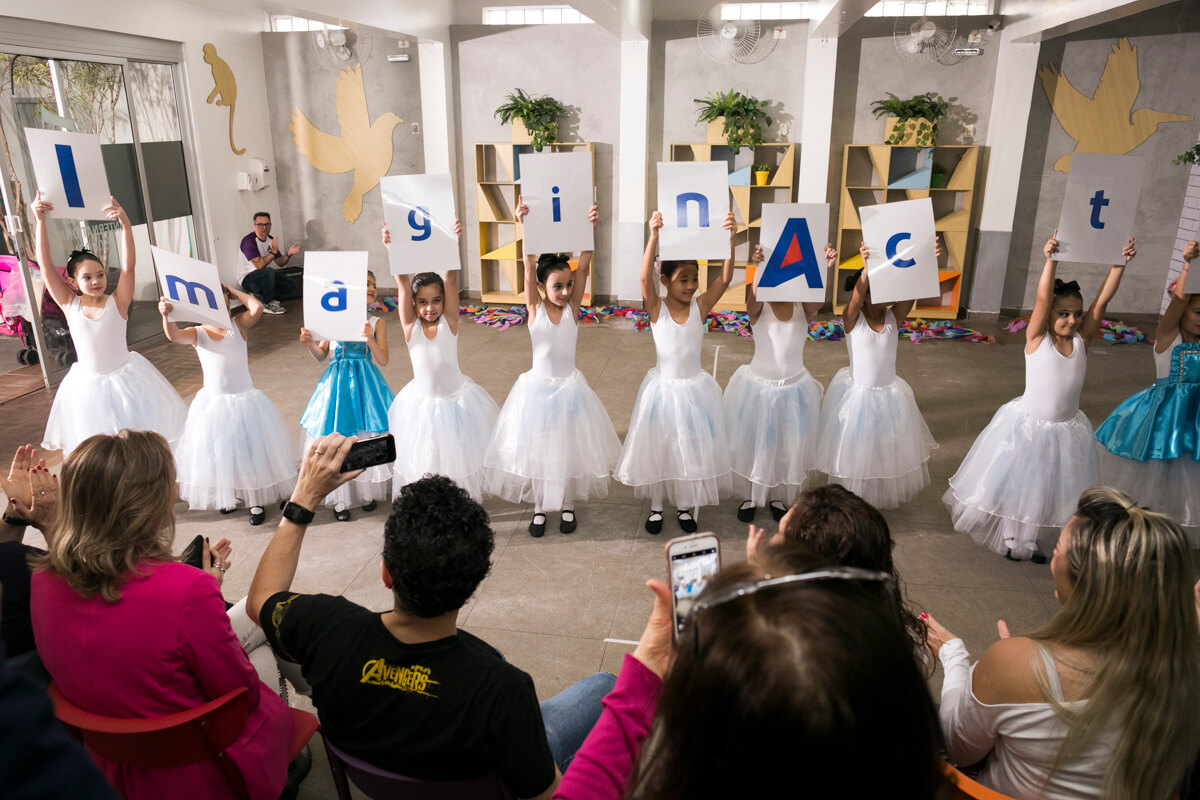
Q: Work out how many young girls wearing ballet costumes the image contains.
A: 10